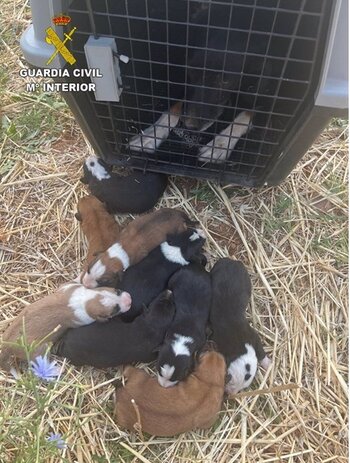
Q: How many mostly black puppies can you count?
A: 5